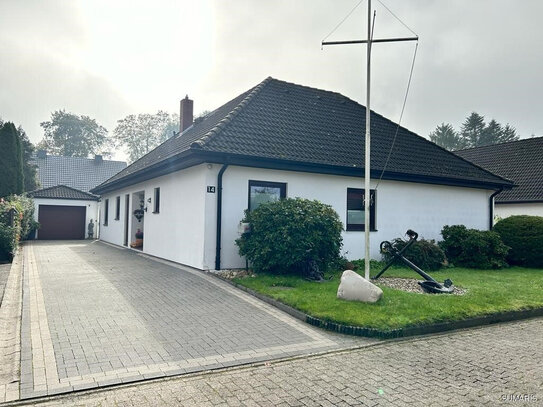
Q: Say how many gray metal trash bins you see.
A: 0